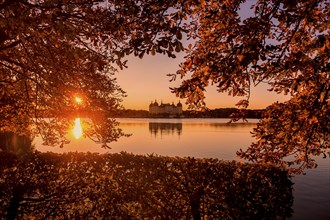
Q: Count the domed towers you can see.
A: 4